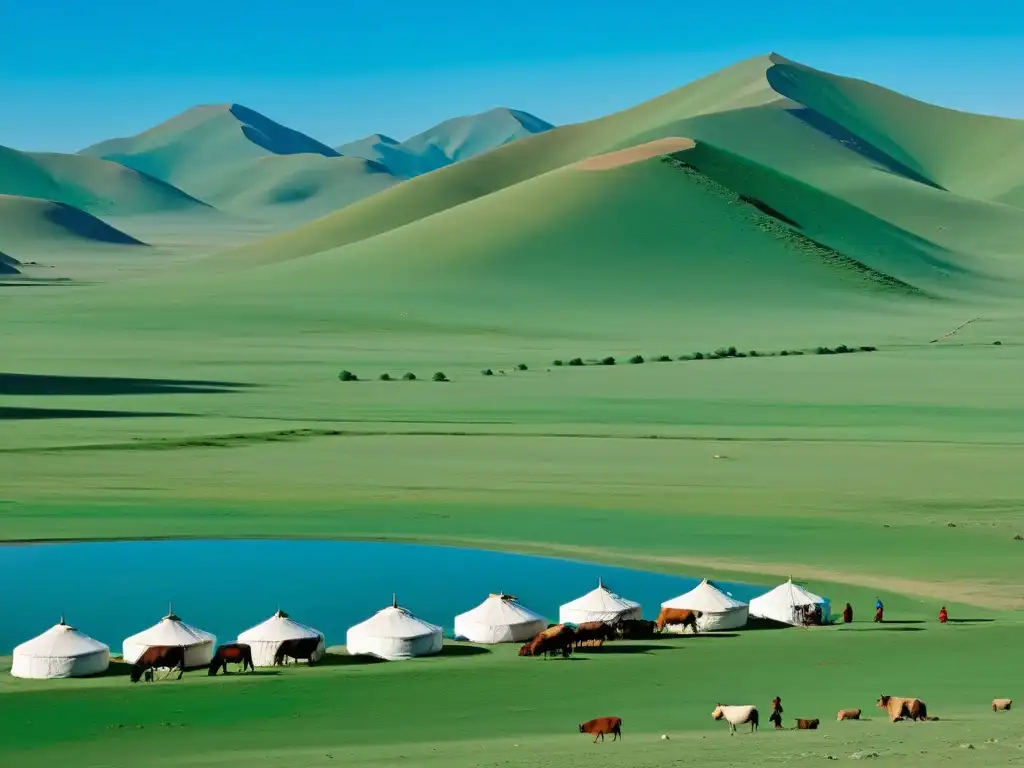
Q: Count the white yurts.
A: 8